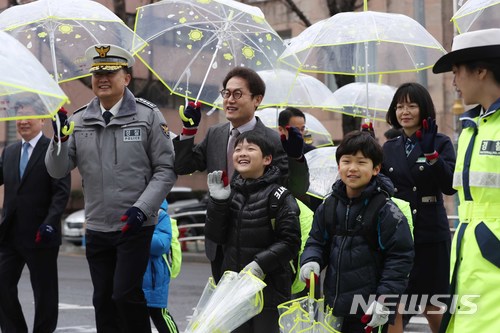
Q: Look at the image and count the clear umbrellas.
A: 11